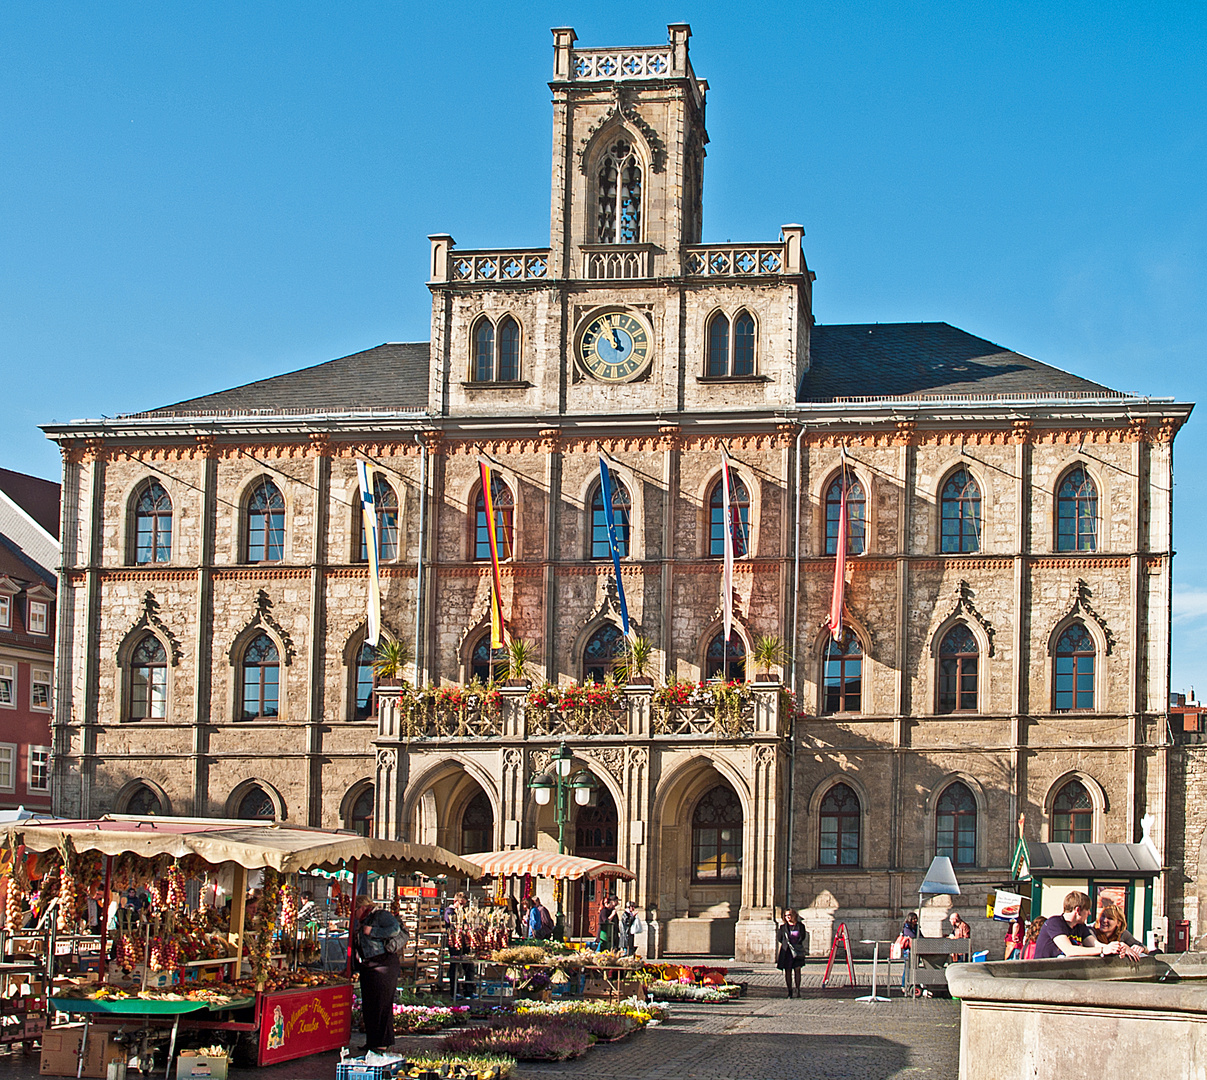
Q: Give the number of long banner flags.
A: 5